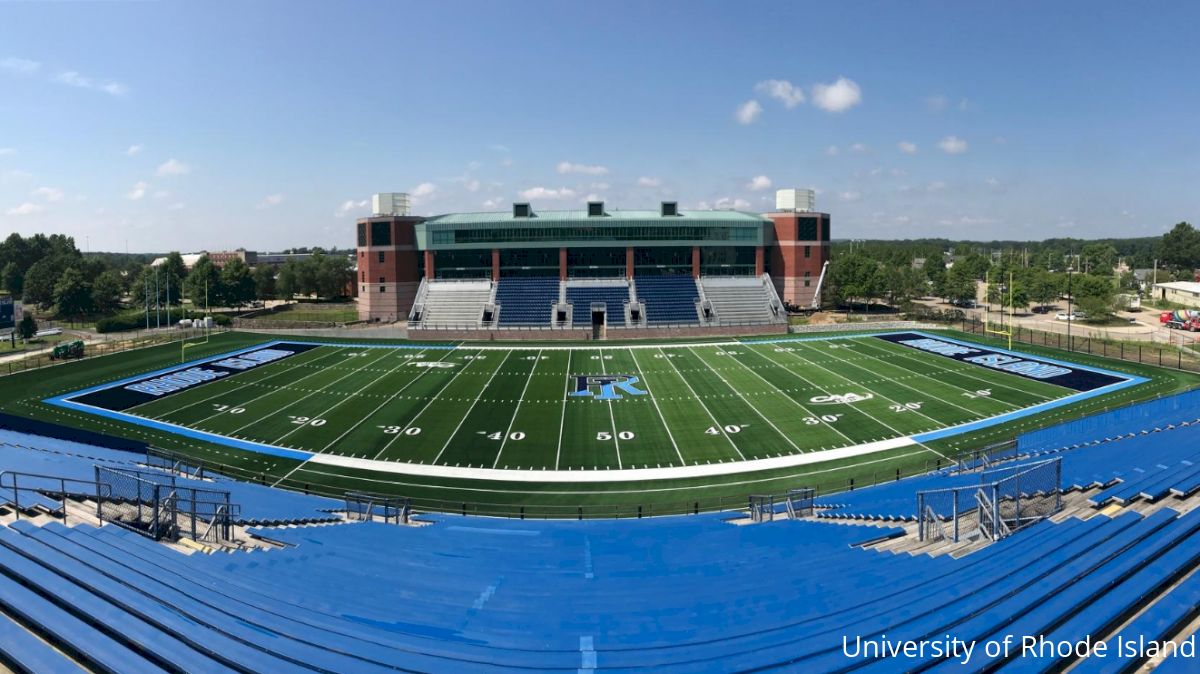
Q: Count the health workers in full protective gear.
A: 0